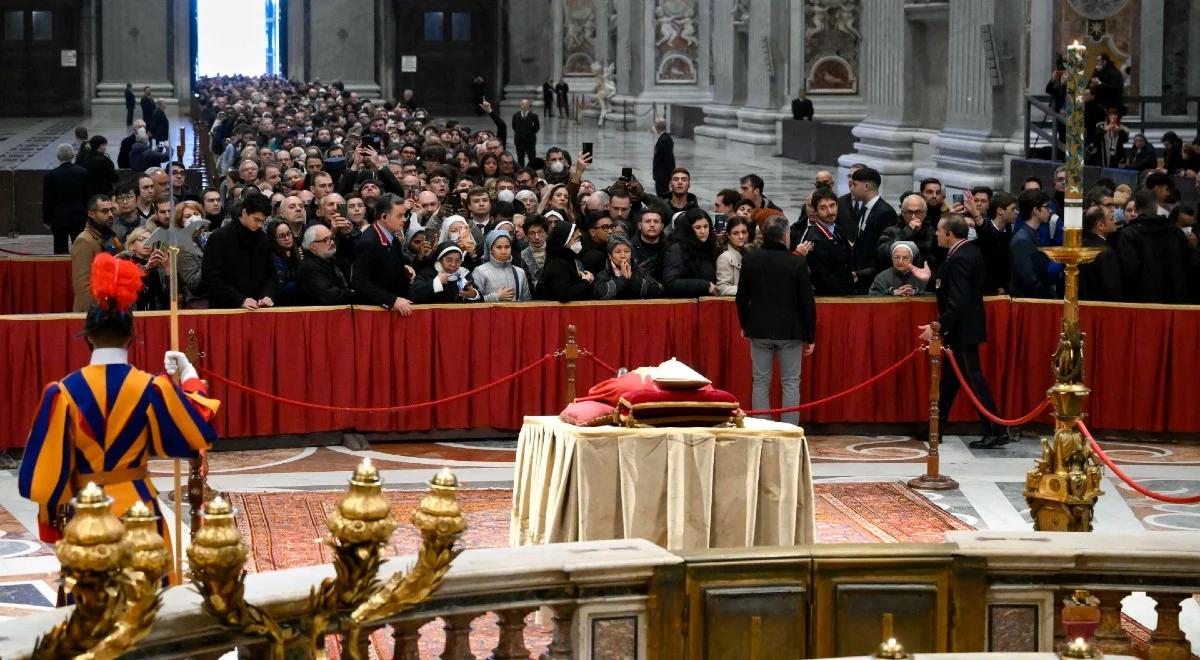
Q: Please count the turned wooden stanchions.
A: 3